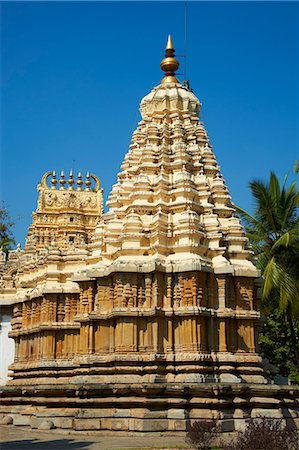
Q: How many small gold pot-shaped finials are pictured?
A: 5